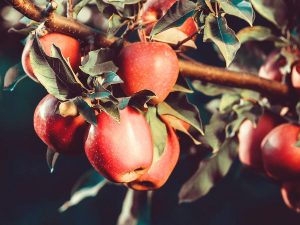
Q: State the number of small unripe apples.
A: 1